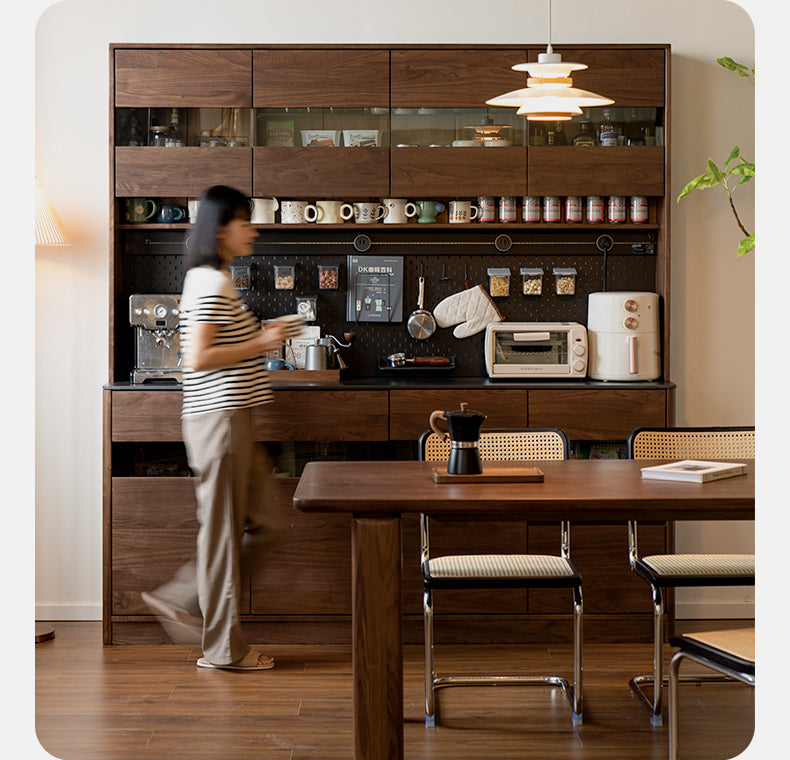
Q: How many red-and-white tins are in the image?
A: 8